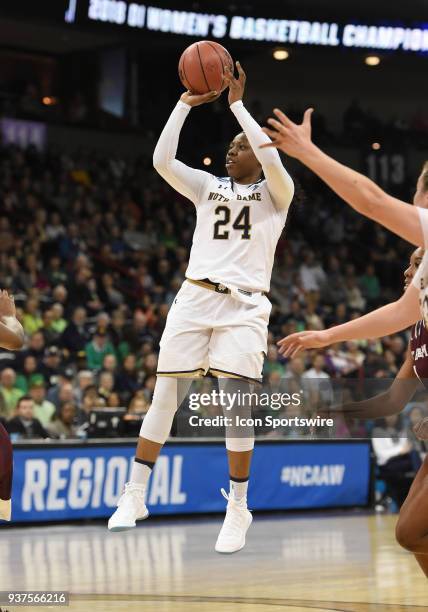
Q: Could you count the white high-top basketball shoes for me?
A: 2